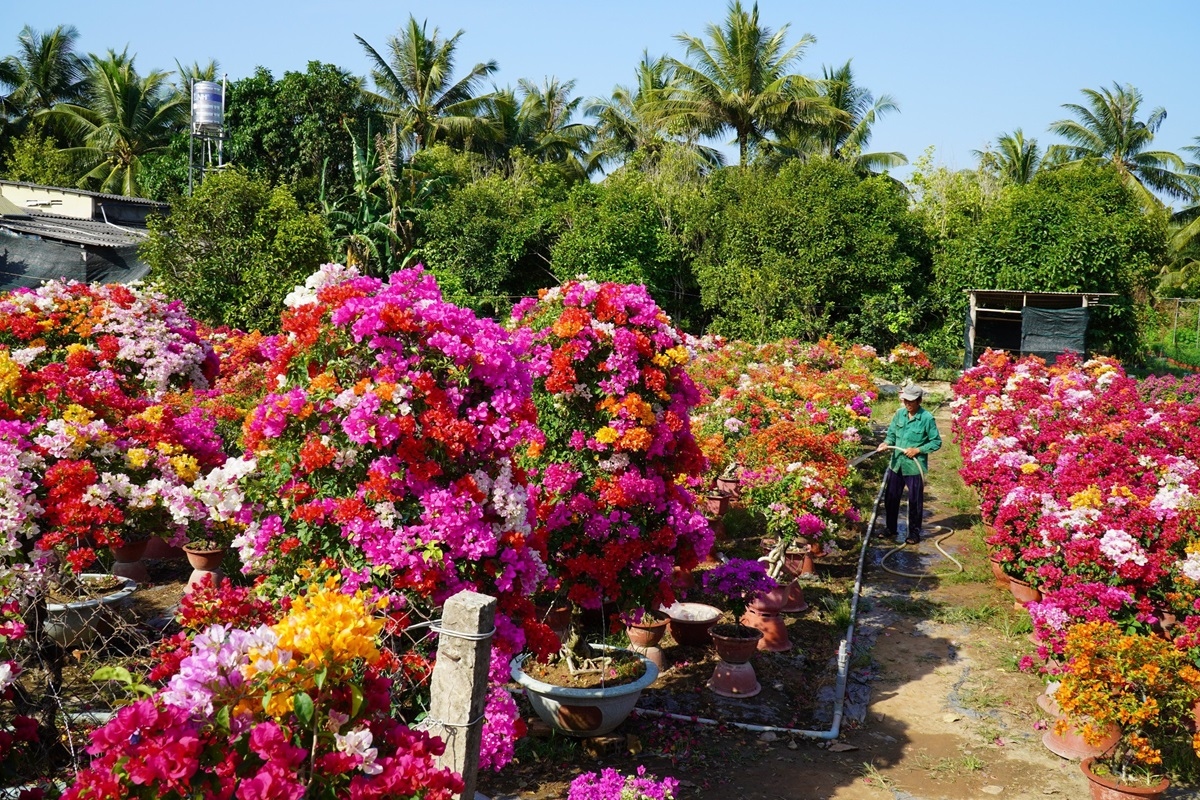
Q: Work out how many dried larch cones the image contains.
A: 0